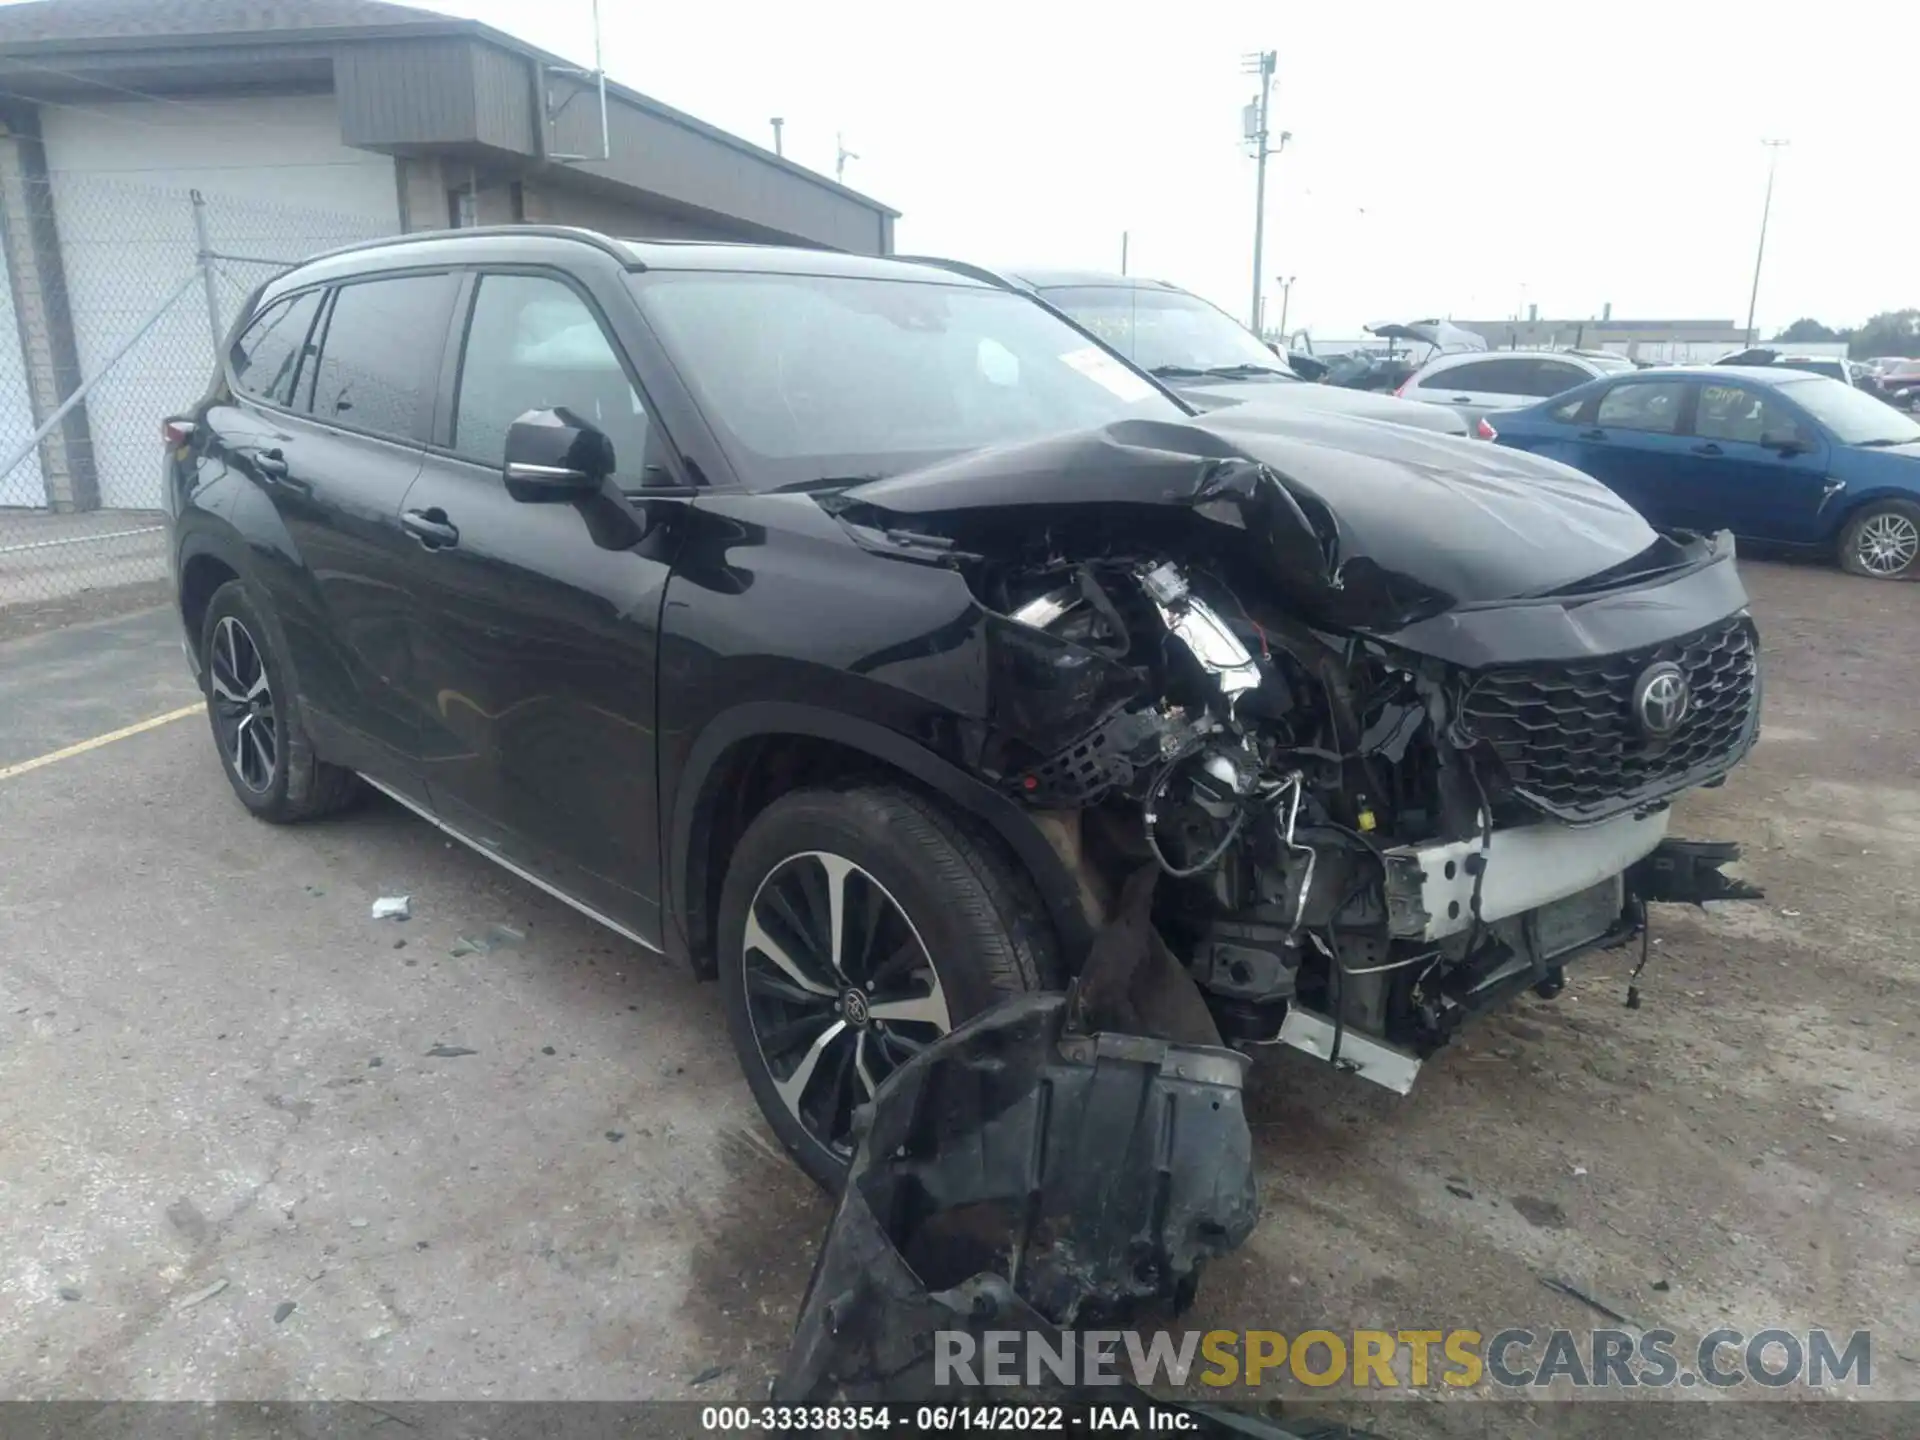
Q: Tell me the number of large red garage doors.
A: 0